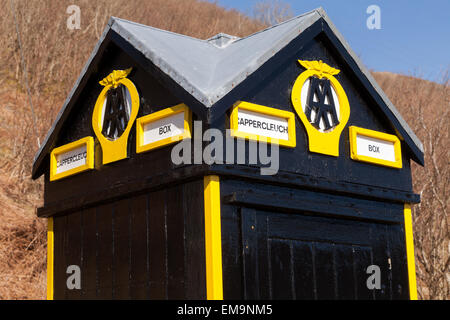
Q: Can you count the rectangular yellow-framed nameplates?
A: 4